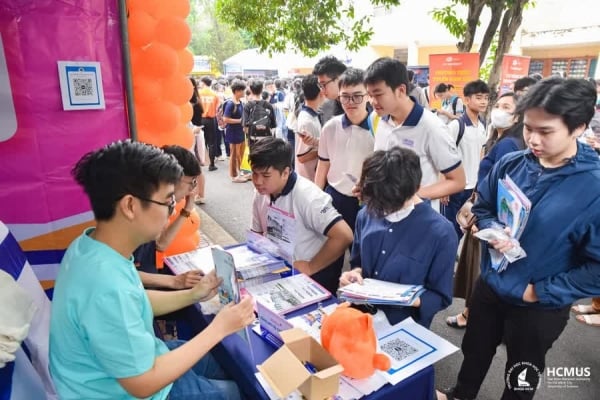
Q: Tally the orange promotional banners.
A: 2